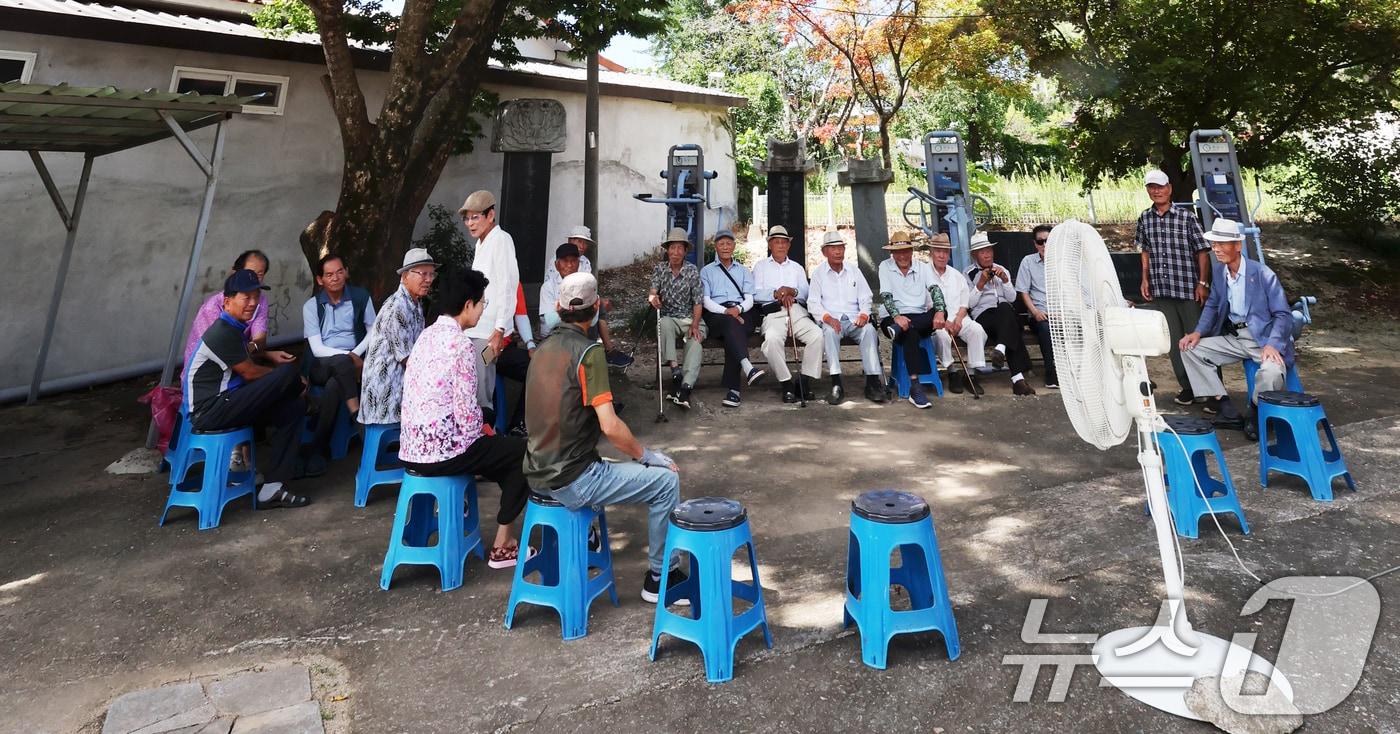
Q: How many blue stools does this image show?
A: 13